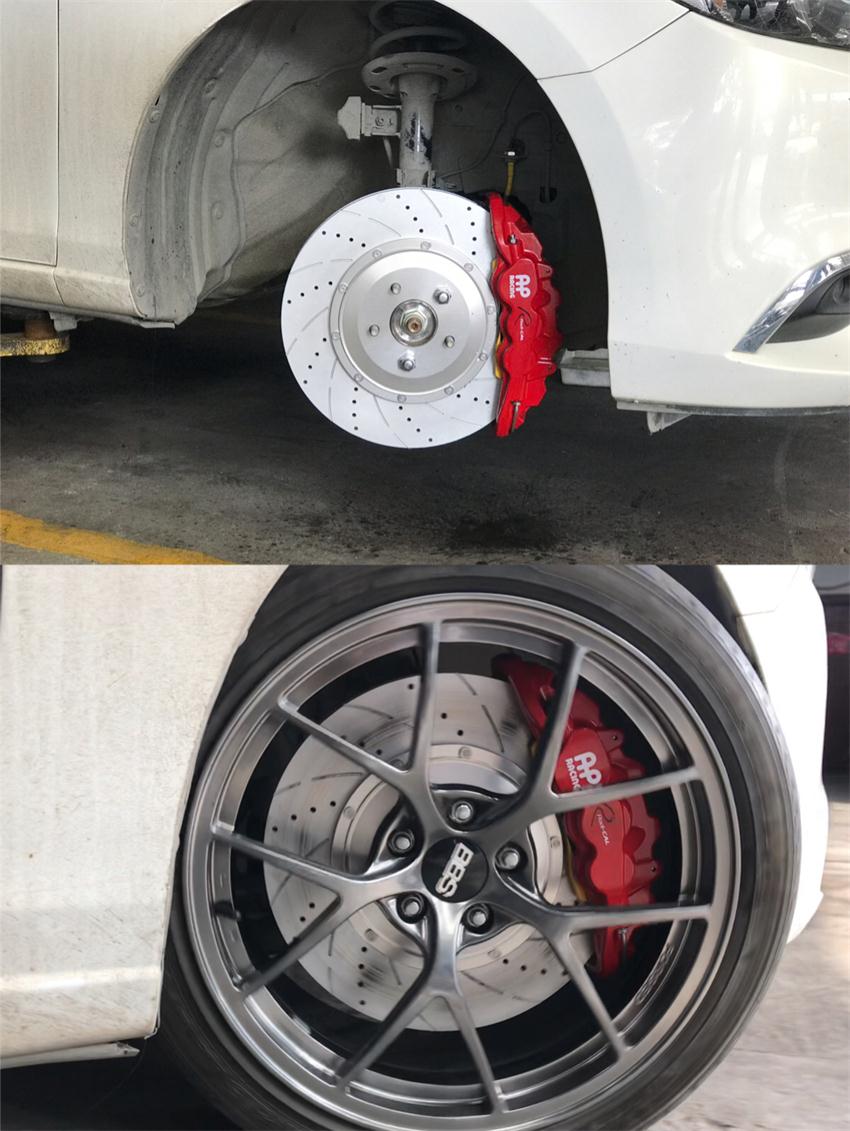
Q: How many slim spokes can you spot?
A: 10